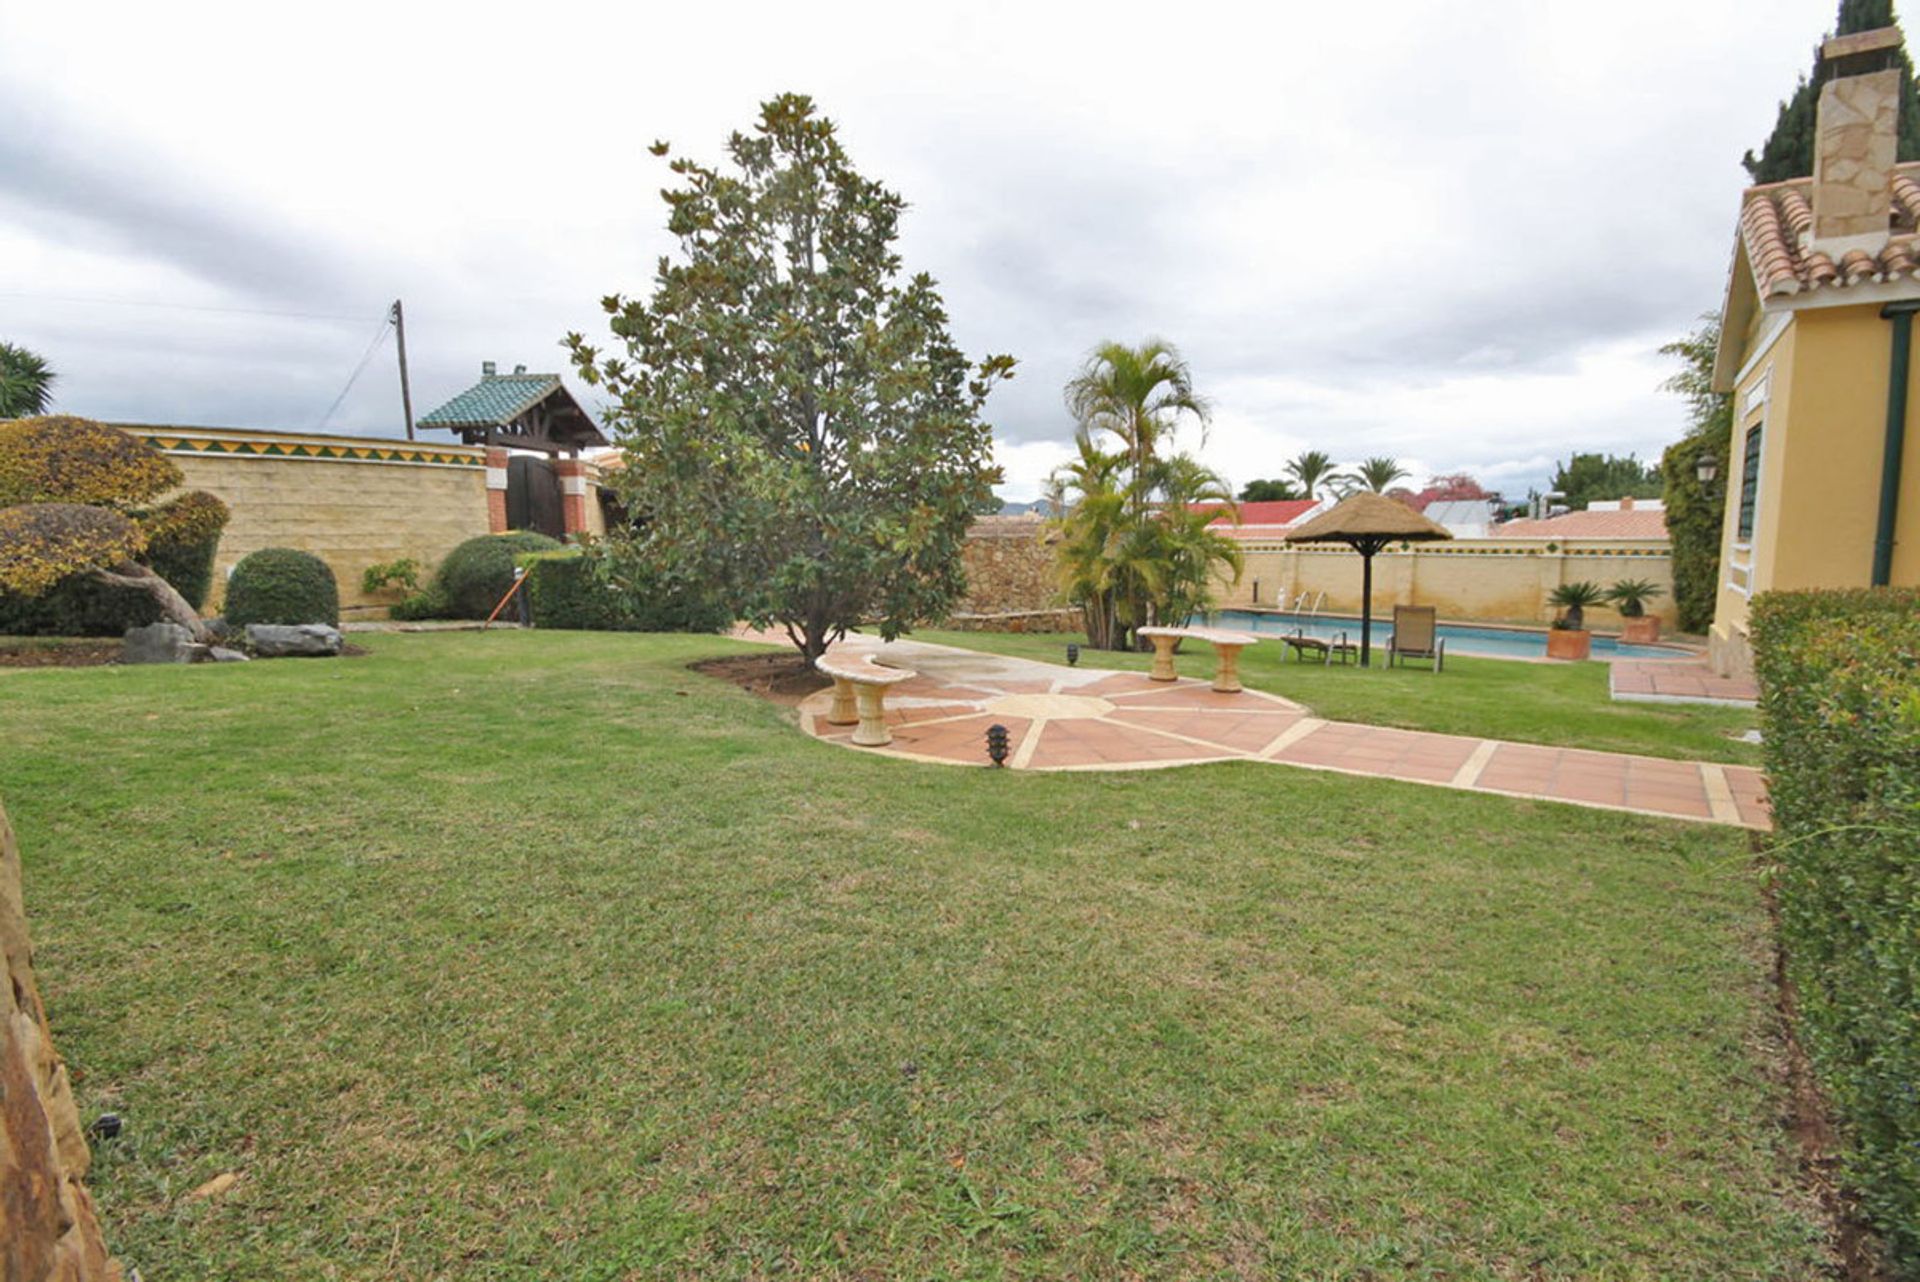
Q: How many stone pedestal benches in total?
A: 2